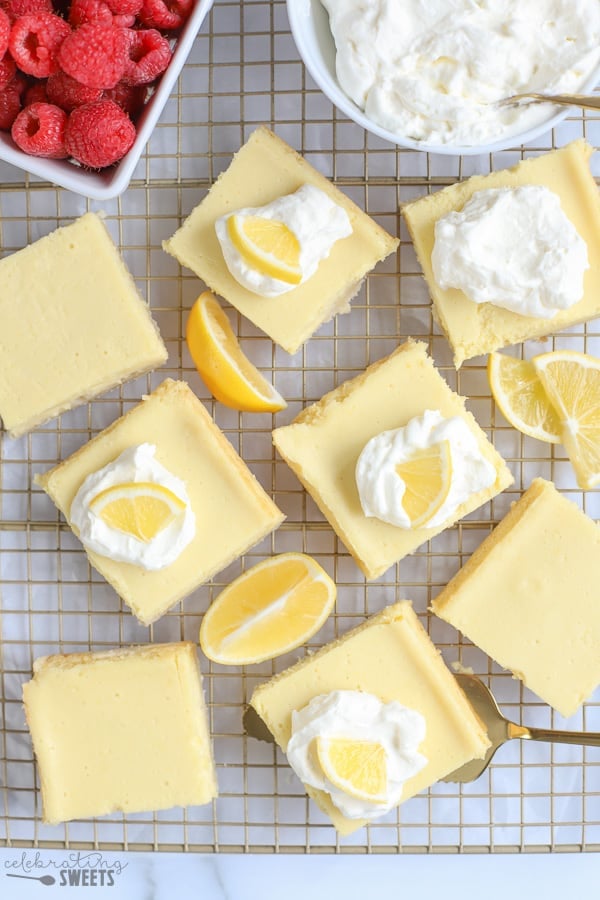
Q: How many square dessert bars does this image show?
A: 8